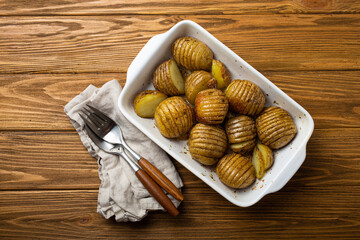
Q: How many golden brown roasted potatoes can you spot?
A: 13